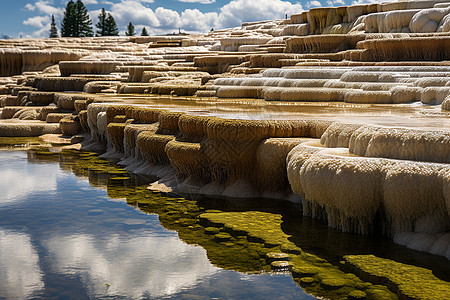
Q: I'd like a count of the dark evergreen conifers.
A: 7